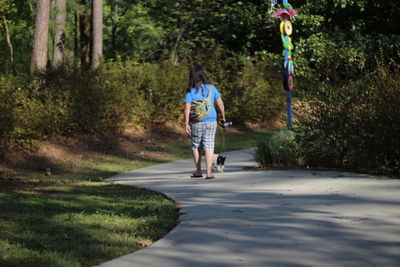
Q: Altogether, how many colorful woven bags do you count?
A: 1